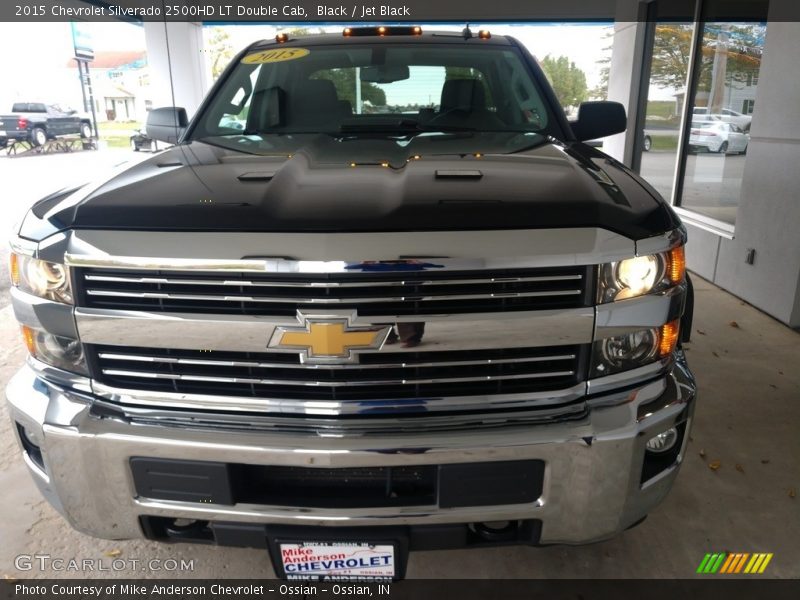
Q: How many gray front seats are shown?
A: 2